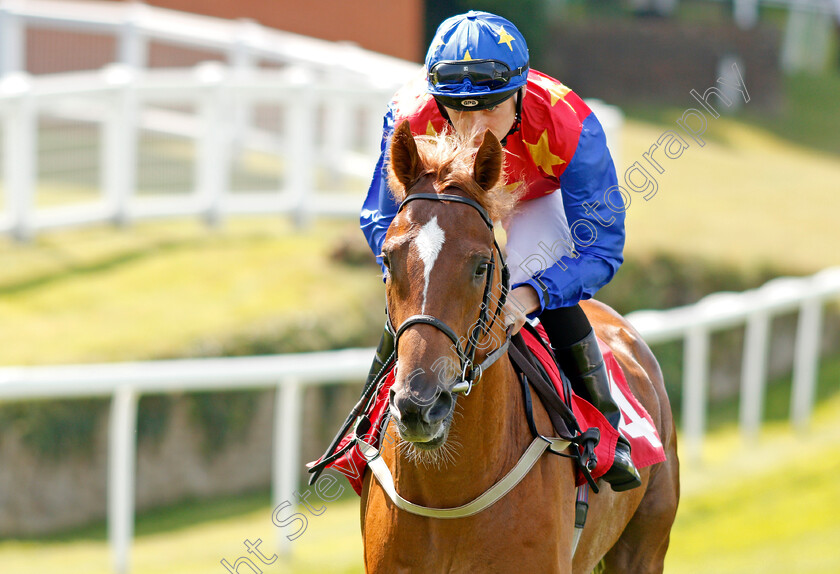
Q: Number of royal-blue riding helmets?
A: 1